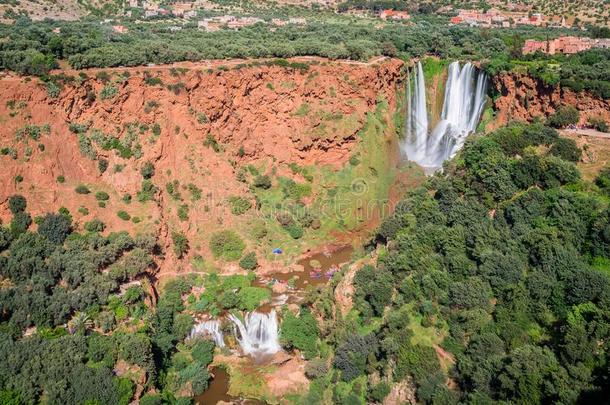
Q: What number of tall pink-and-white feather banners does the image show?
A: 0